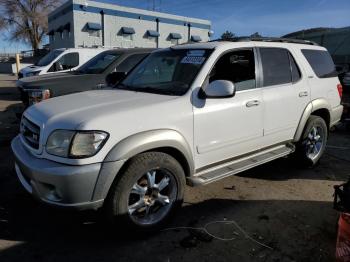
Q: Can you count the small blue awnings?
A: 5